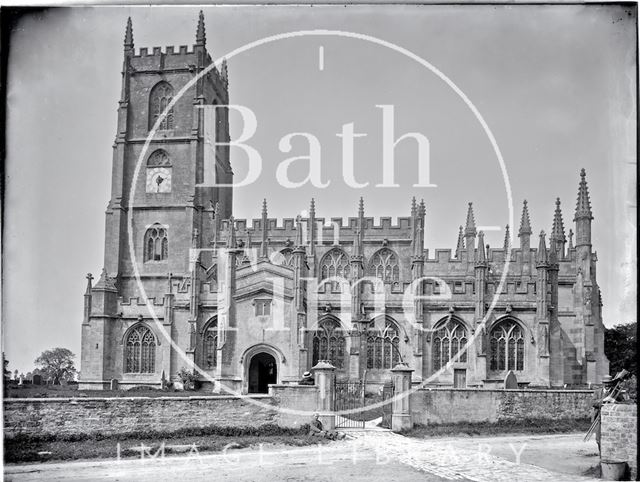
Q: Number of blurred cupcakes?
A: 0